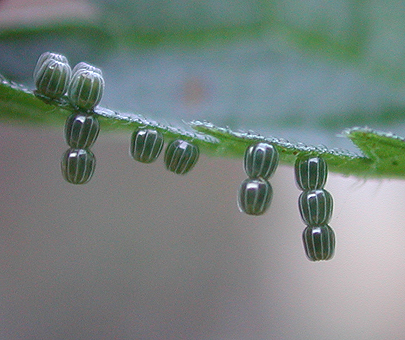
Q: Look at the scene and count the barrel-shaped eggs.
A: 13